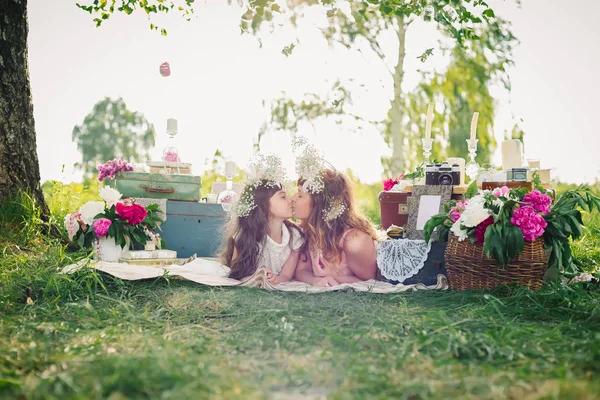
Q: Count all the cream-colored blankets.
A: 1